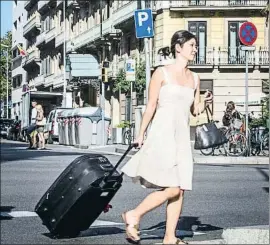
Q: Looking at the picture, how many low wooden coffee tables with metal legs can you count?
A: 0